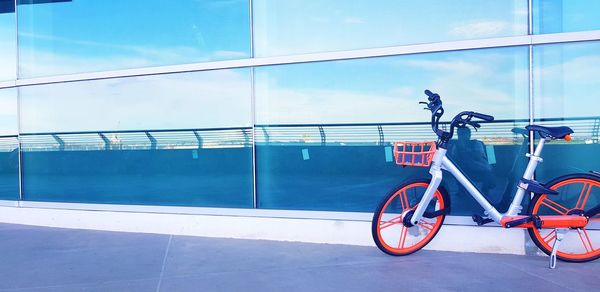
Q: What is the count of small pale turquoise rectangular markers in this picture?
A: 4